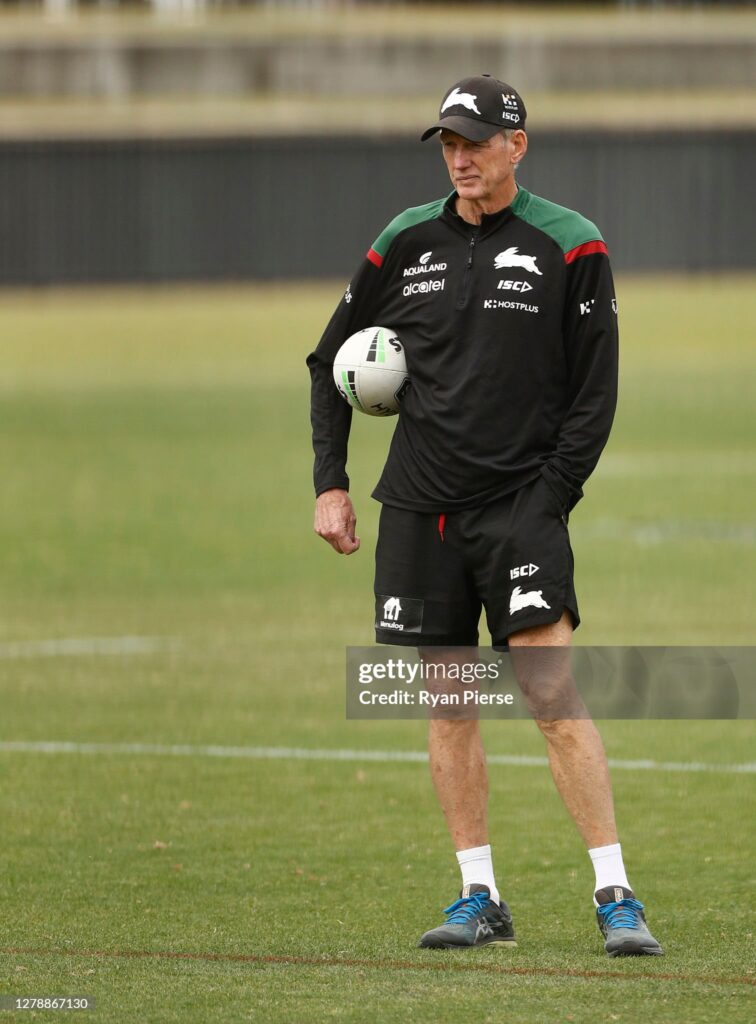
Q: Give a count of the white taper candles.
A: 0